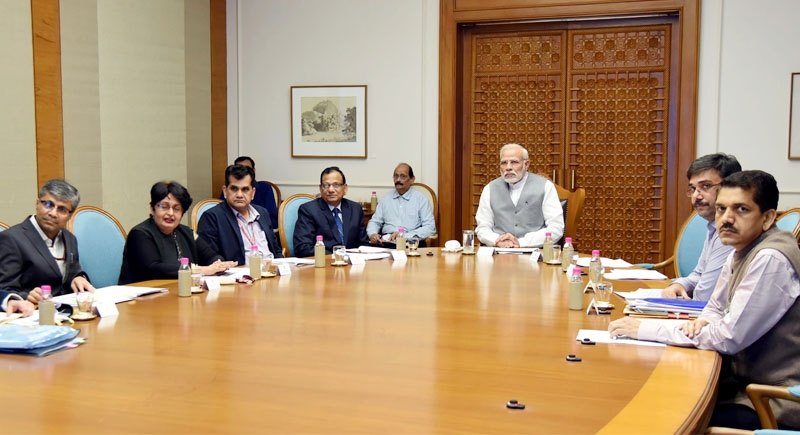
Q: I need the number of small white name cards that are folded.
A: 10